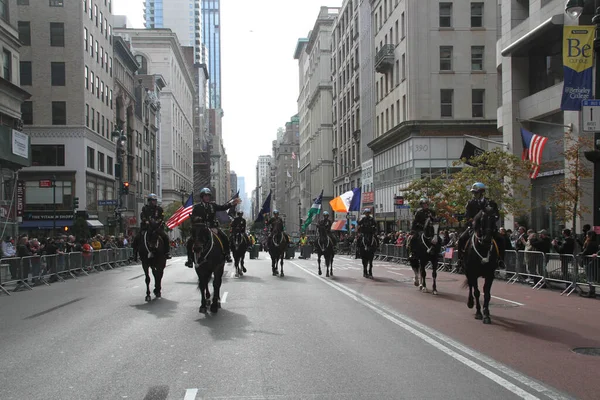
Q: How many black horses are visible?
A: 8